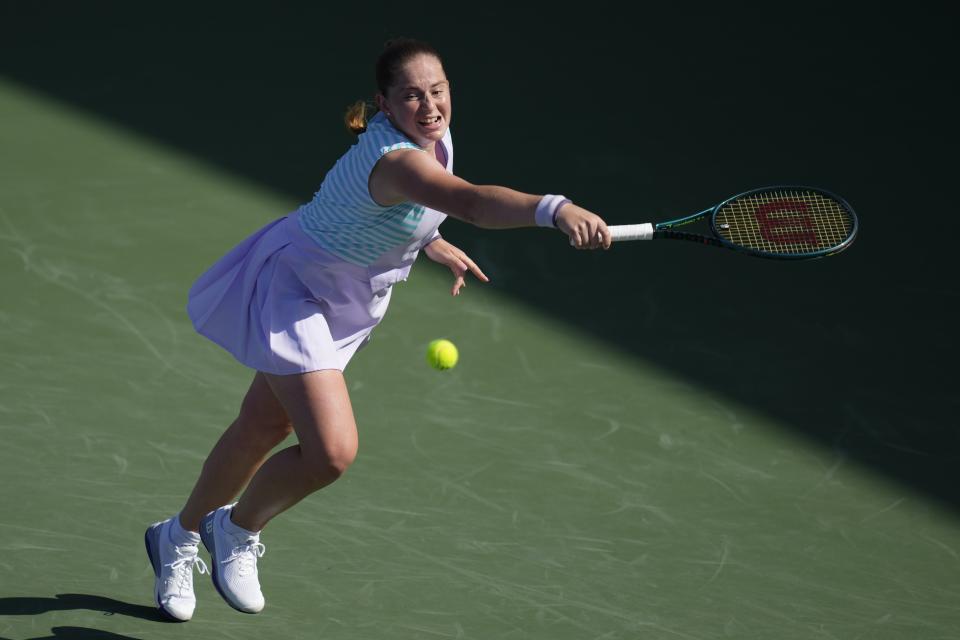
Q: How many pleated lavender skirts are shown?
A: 1